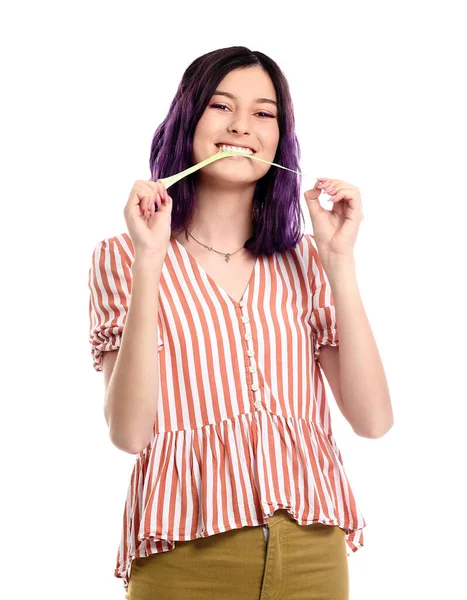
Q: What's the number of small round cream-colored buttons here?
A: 7